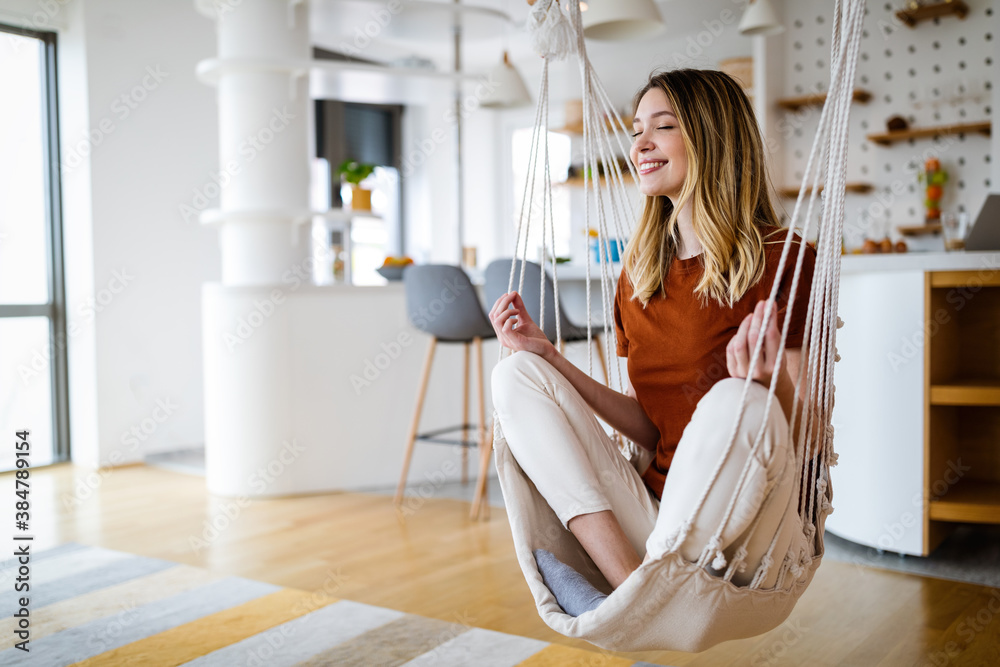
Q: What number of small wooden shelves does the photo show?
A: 5